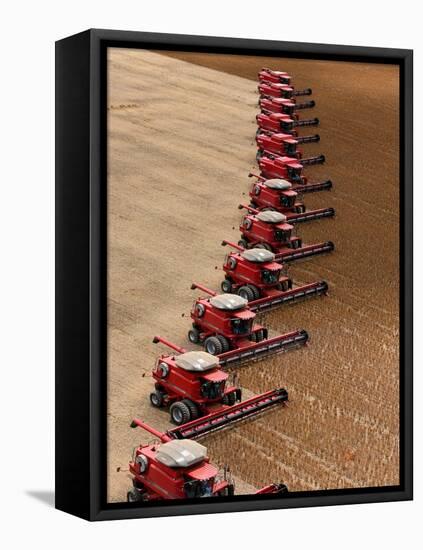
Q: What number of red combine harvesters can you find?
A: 12